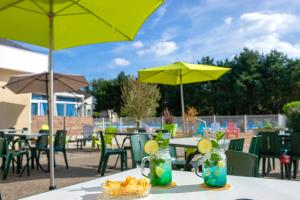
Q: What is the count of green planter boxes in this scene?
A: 1